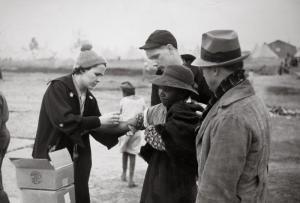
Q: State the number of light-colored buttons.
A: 3